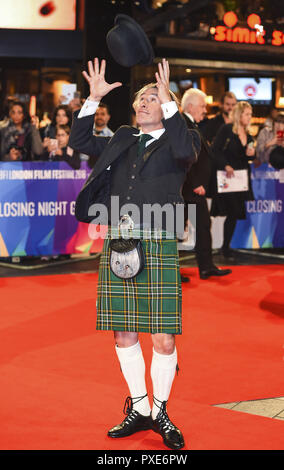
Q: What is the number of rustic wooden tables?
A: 0